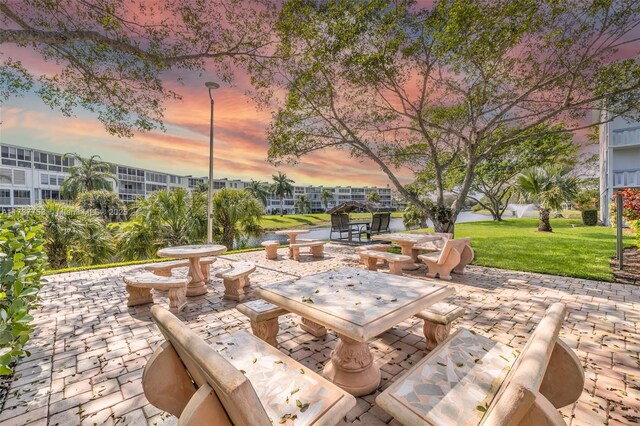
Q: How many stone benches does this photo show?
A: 14